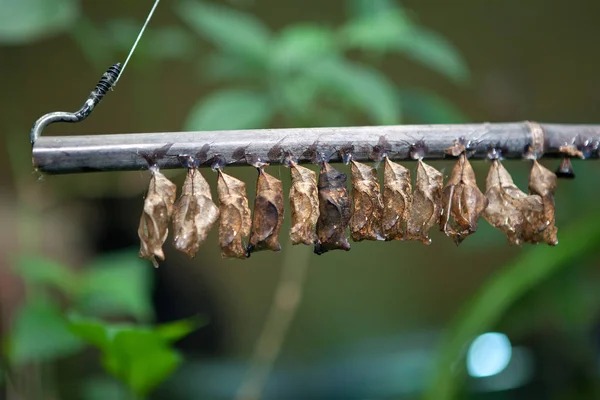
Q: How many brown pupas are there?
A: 12